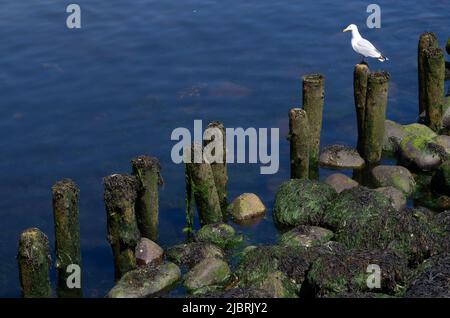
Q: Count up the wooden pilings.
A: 12